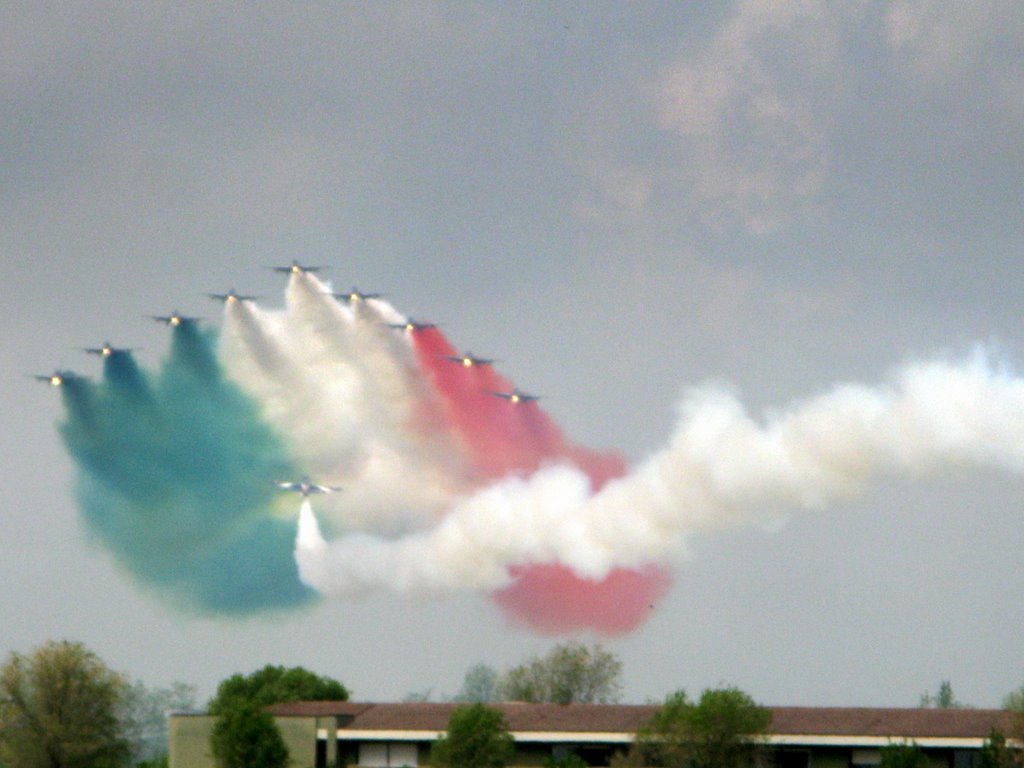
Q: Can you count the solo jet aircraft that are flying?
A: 1